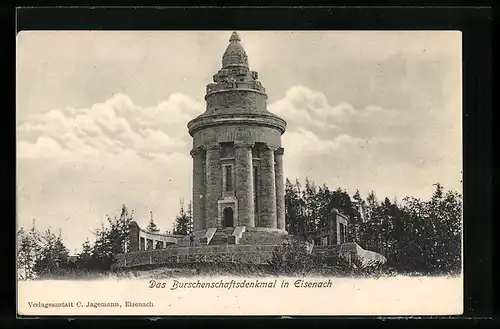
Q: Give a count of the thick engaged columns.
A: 5